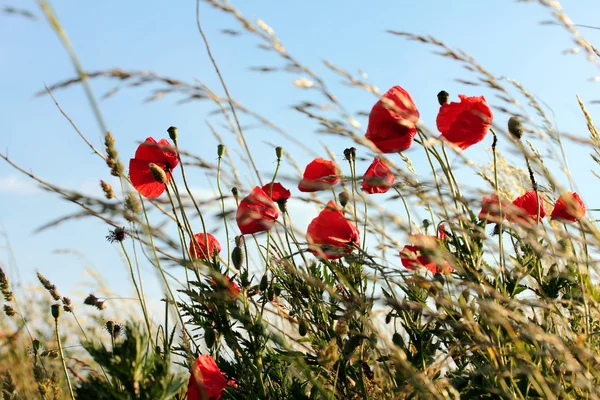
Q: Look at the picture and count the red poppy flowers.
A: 15